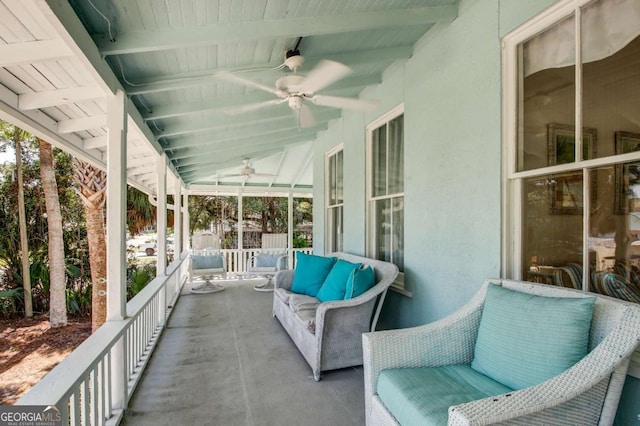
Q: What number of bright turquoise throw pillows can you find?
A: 3